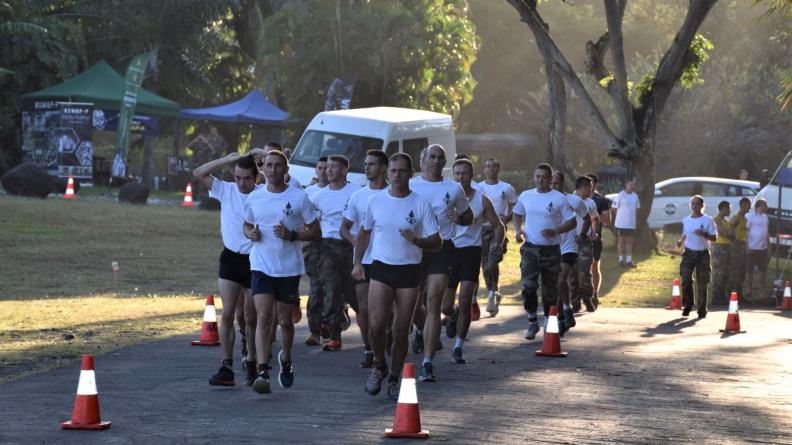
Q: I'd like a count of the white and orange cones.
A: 9